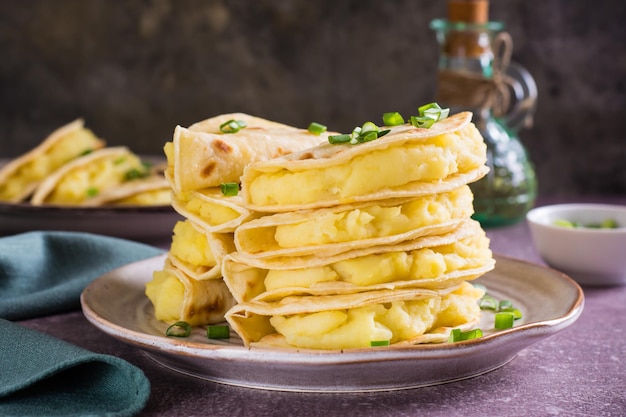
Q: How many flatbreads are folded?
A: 11